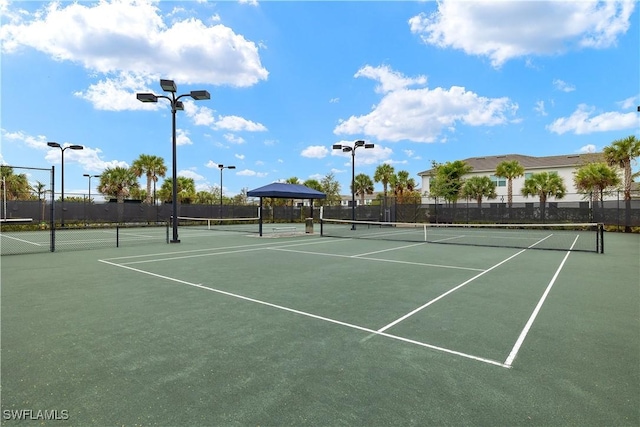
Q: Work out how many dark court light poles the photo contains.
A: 5